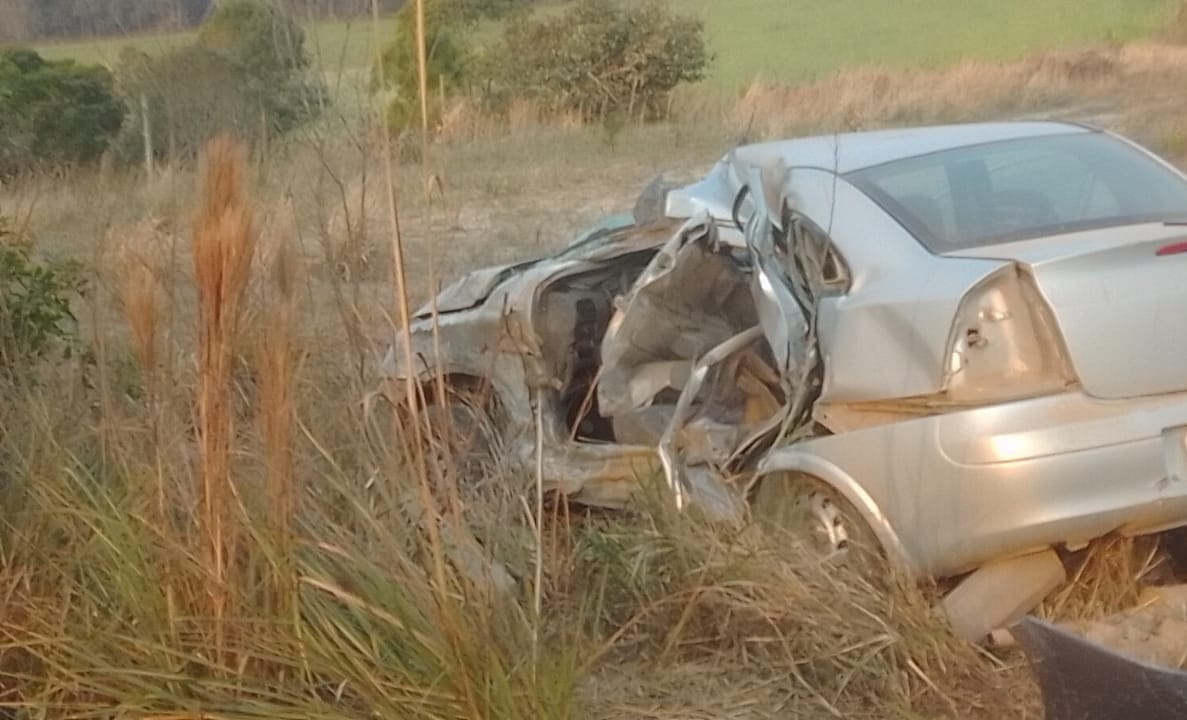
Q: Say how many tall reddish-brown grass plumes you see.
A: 3